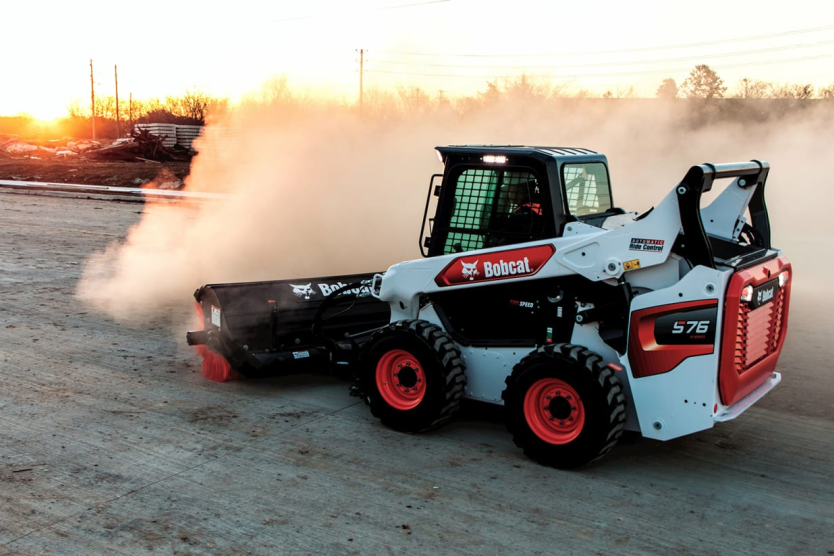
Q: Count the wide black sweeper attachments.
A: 1